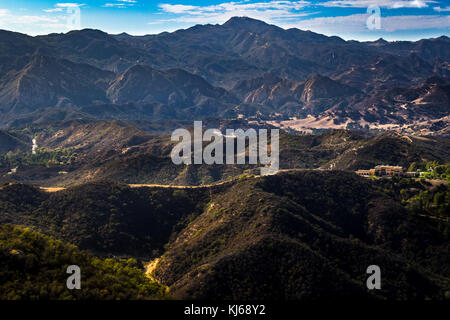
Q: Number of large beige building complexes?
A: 1